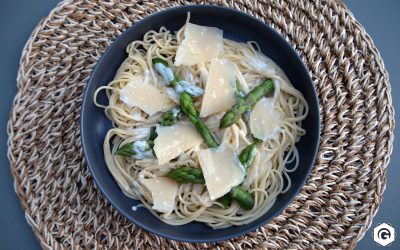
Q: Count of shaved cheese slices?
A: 7